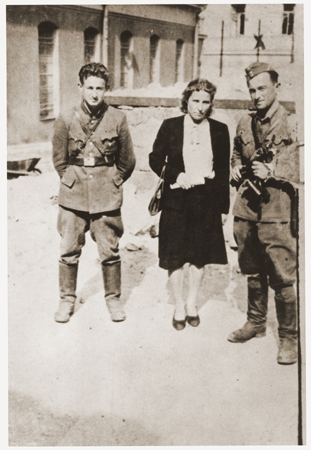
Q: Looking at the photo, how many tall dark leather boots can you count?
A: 4